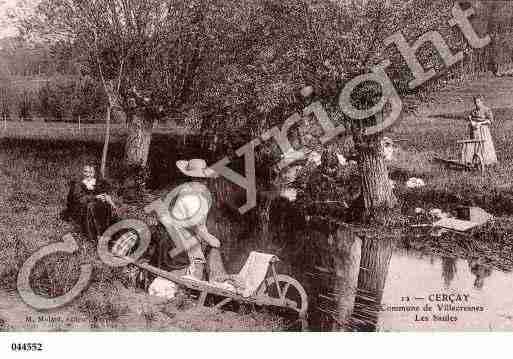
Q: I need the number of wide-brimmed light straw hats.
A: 1